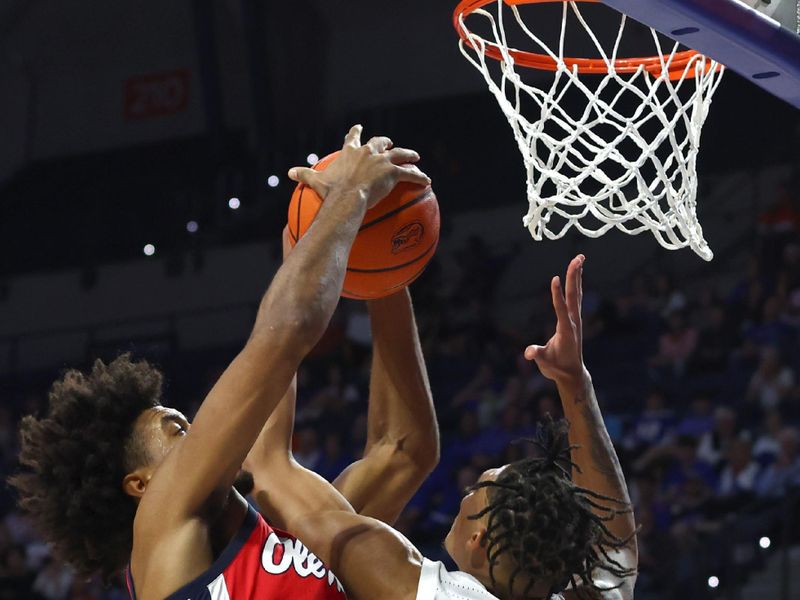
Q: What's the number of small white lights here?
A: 7